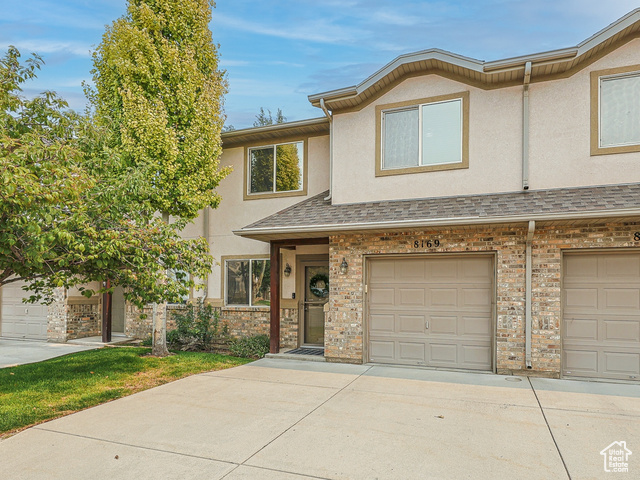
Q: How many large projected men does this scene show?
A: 0